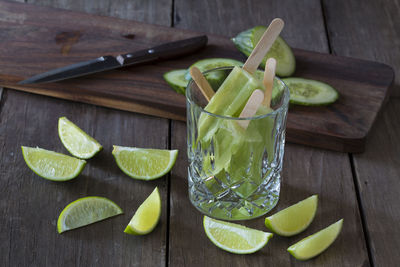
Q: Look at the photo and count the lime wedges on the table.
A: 8